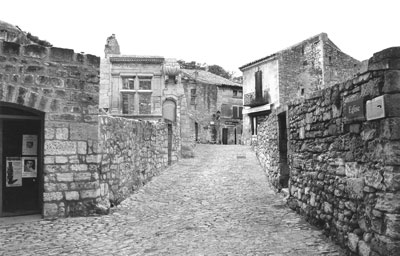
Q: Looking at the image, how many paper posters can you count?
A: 3